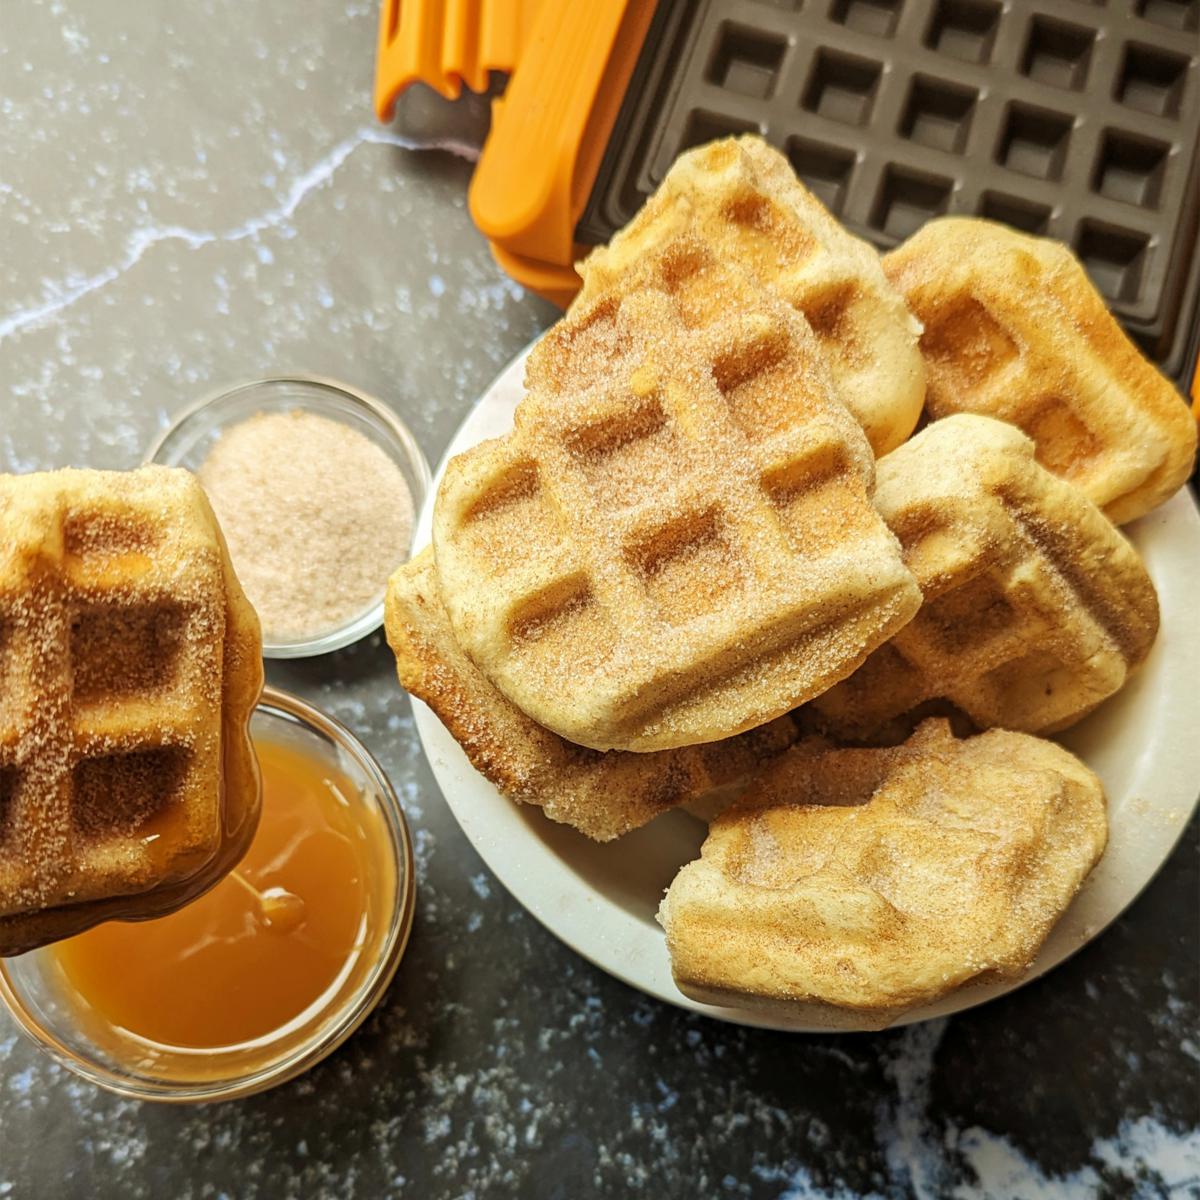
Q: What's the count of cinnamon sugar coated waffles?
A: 7